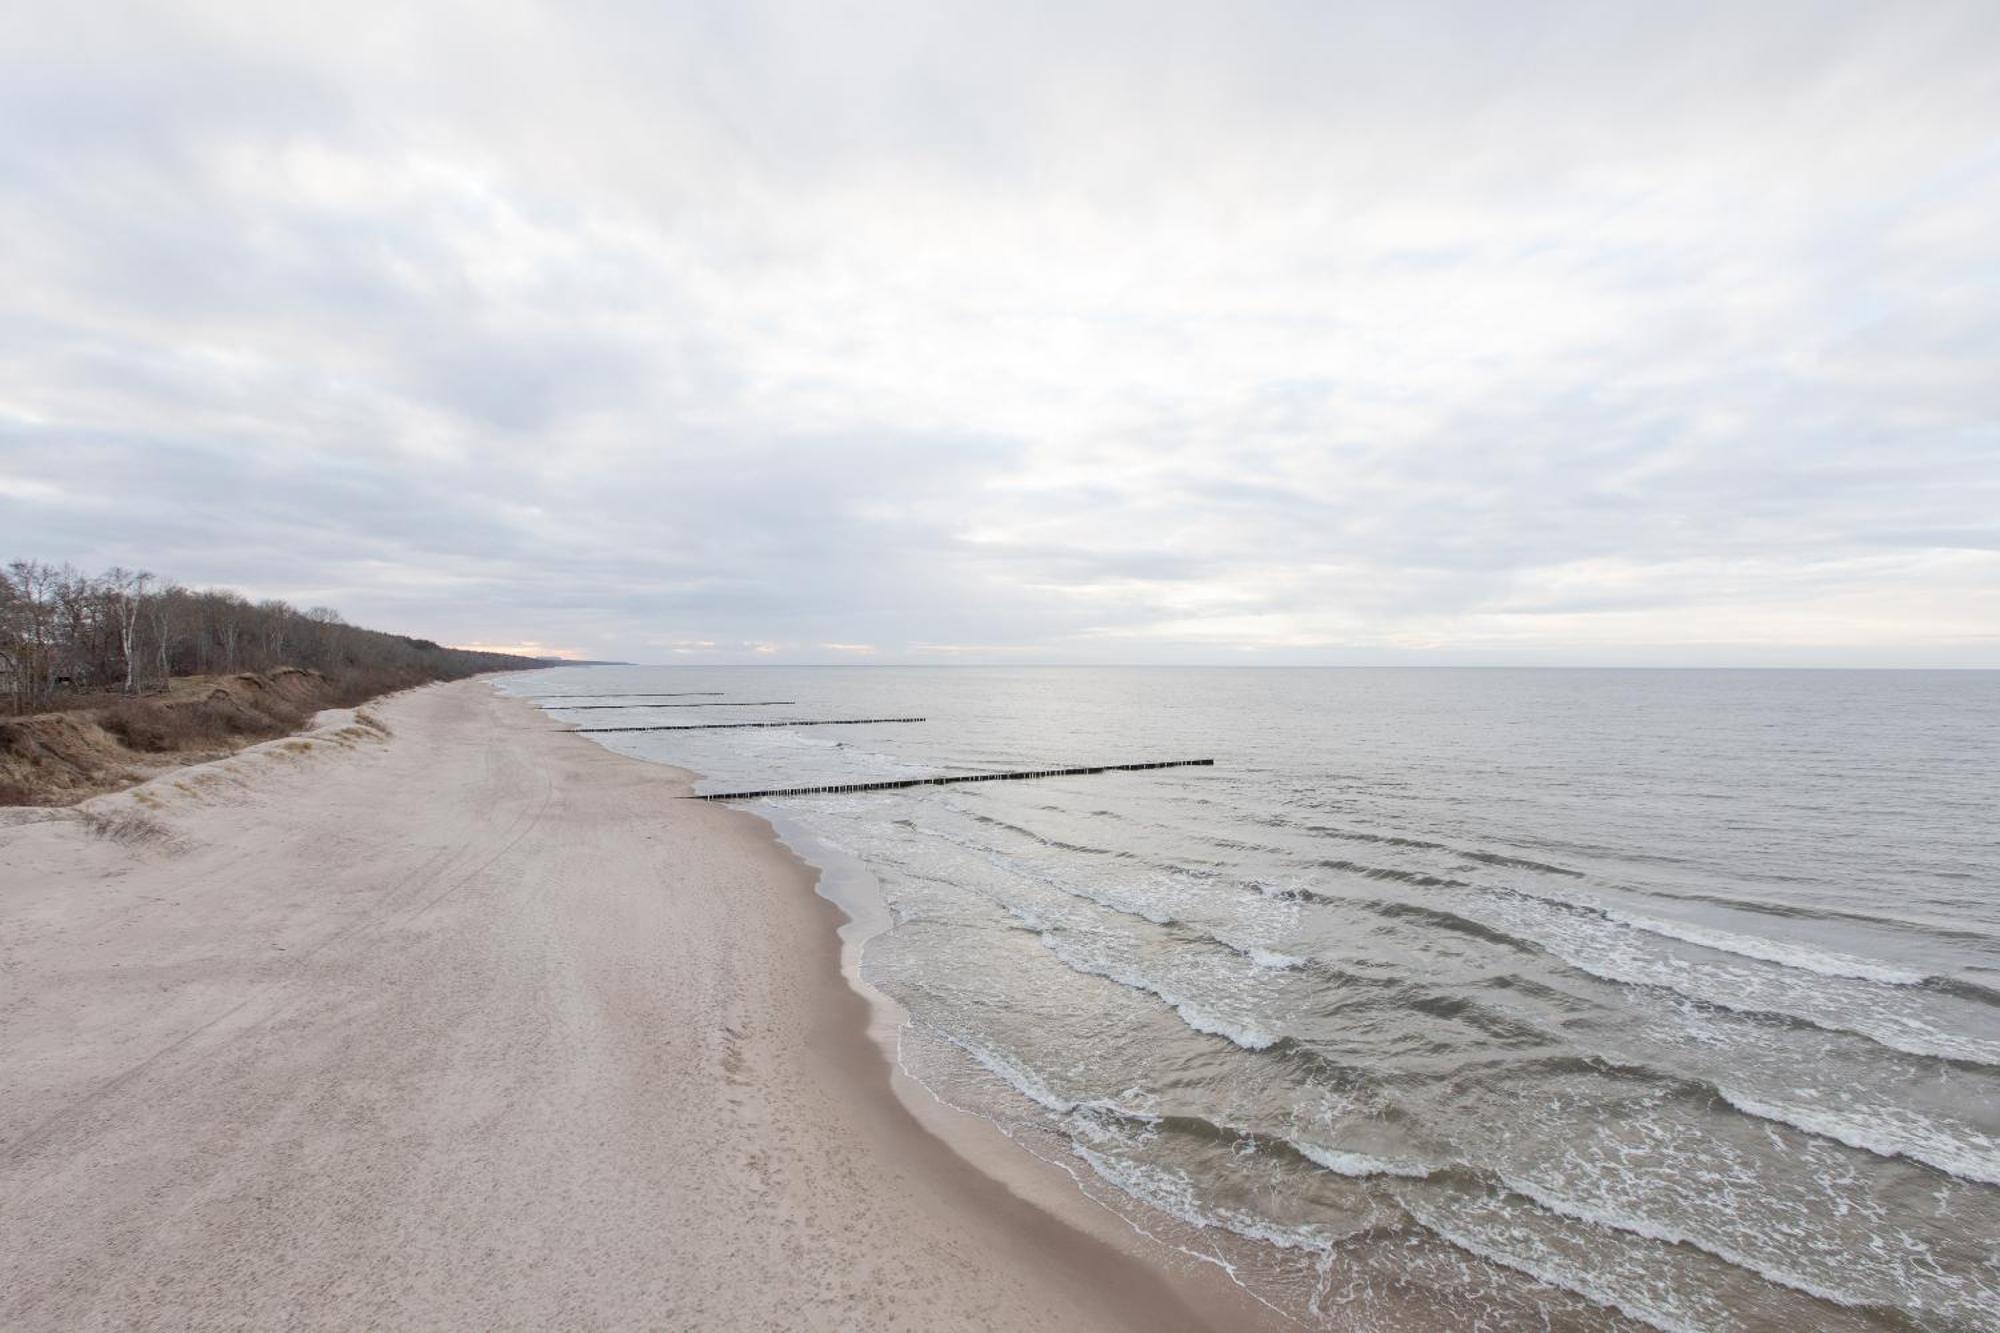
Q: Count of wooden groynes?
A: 4